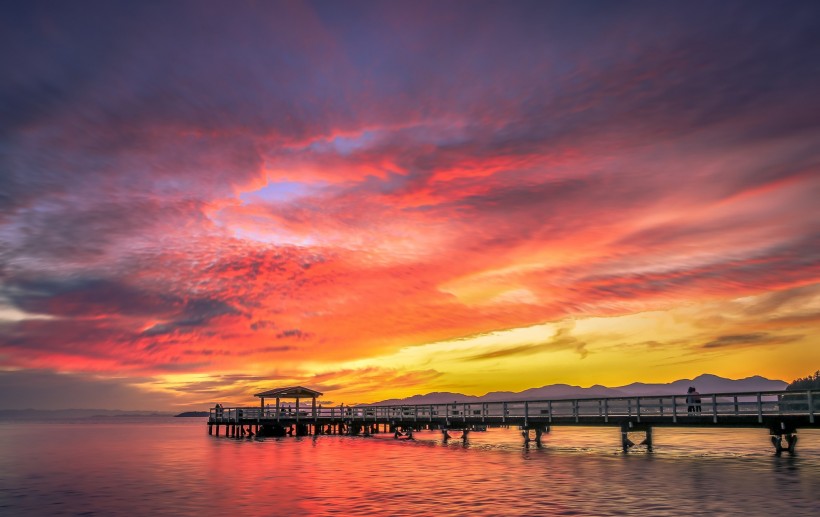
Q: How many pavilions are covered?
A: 1